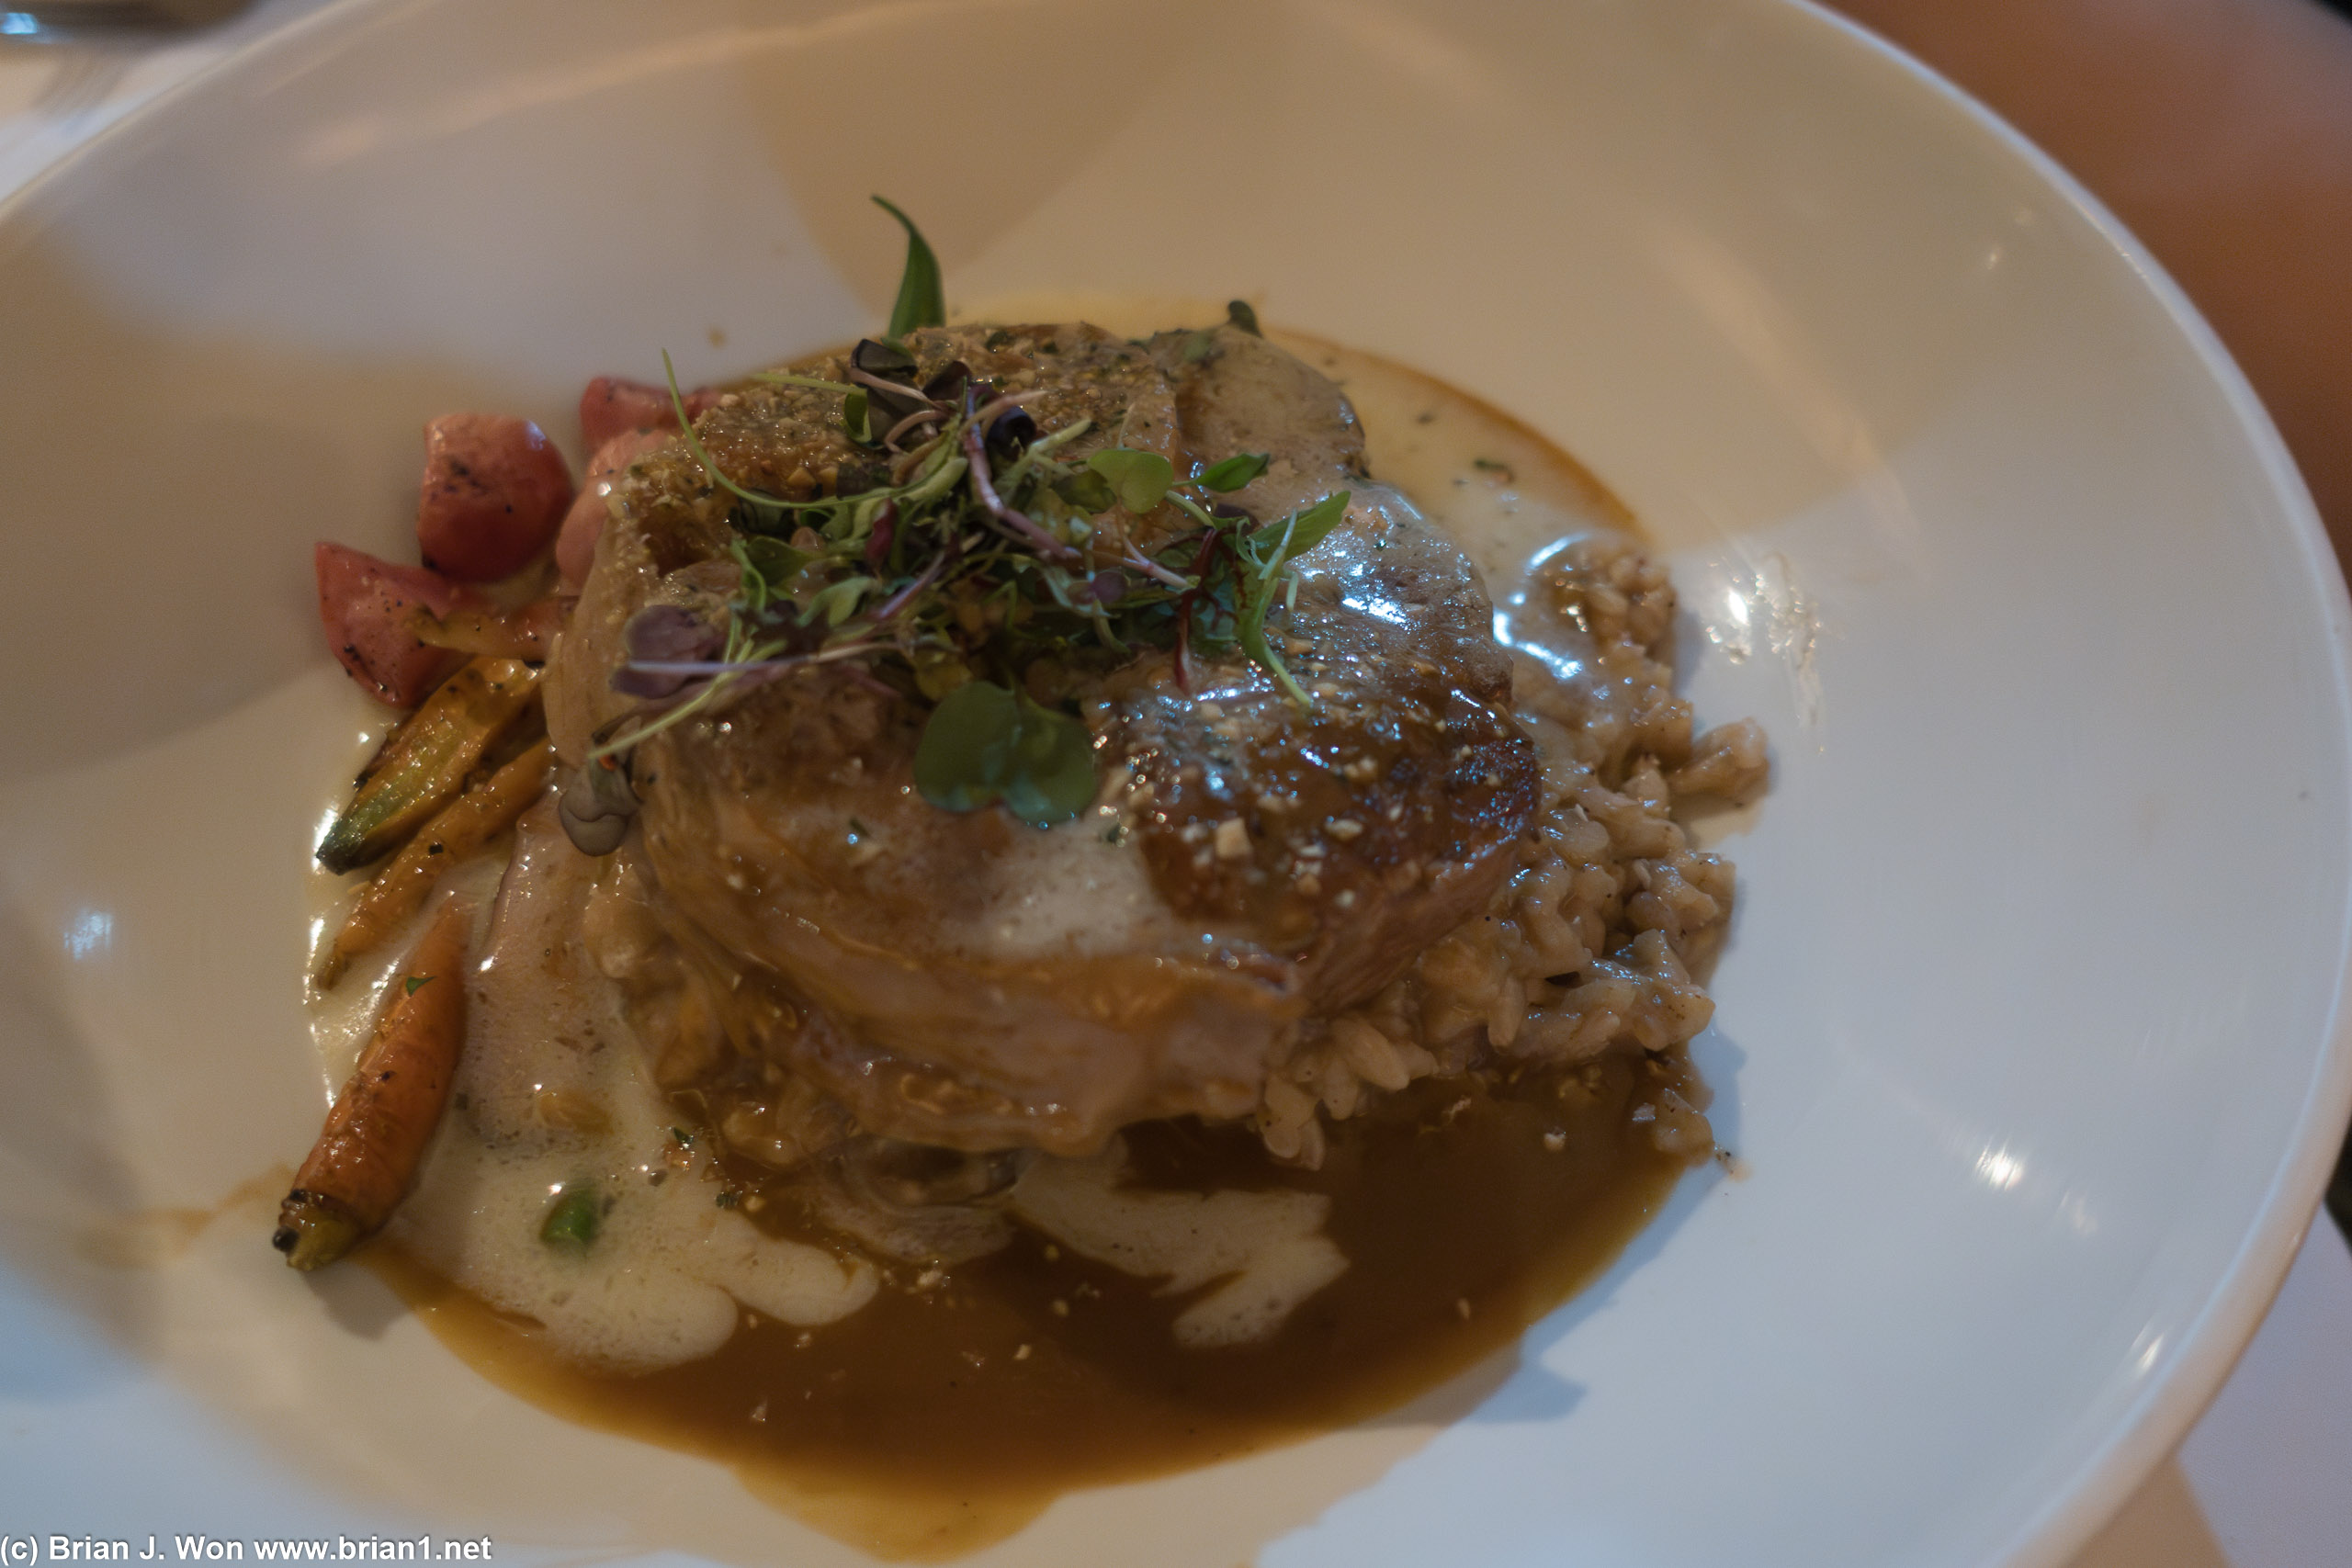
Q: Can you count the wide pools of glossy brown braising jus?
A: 1